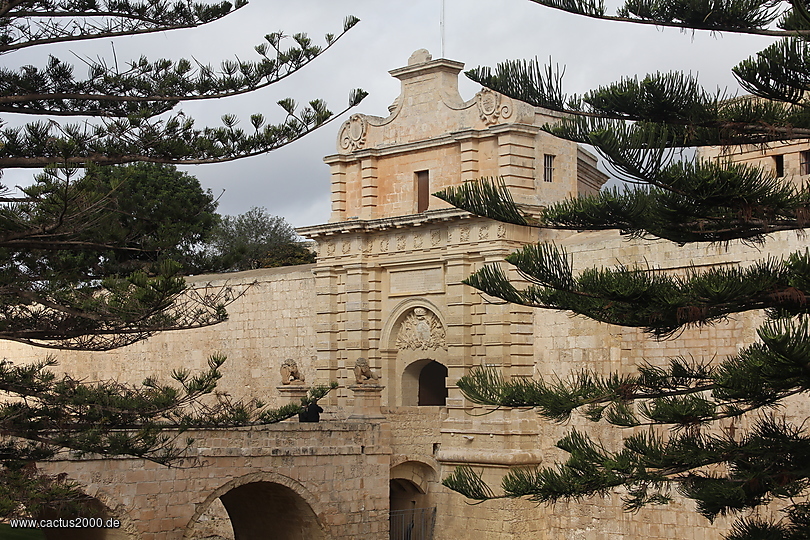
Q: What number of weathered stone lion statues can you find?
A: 2